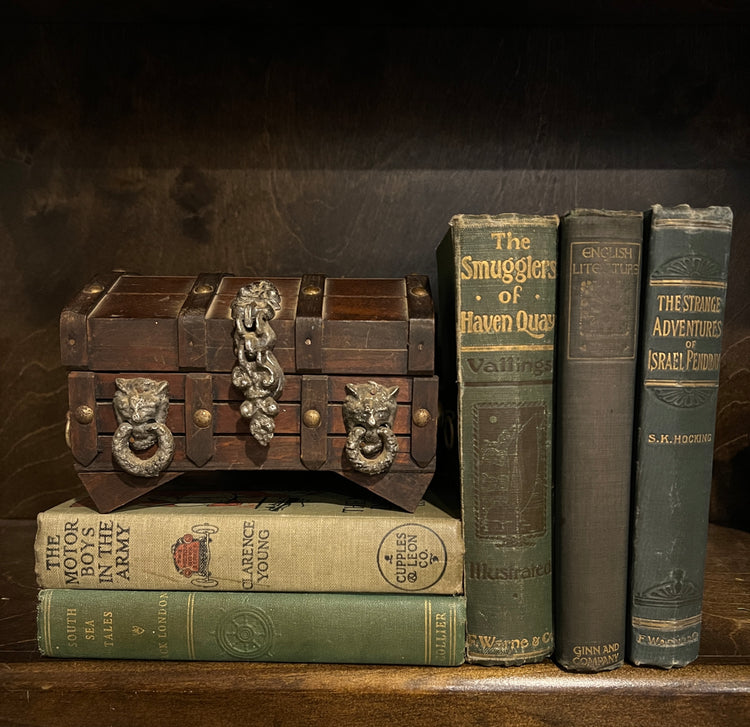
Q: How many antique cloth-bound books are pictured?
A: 5